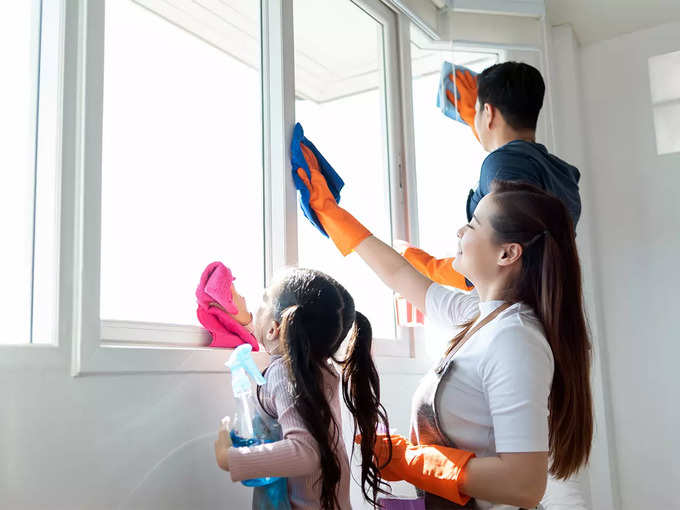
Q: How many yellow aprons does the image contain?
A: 0